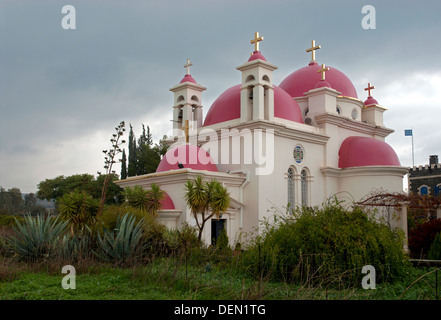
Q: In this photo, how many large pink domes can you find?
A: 4